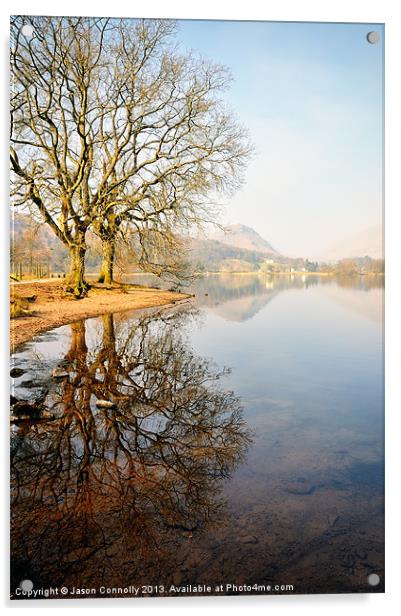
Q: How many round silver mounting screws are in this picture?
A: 4